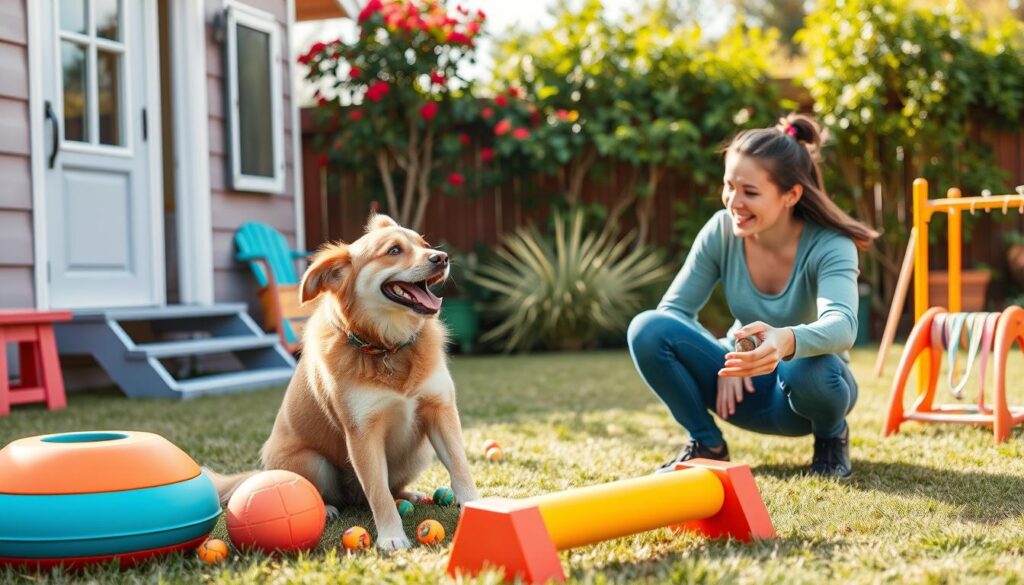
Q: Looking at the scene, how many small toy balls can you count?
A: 7